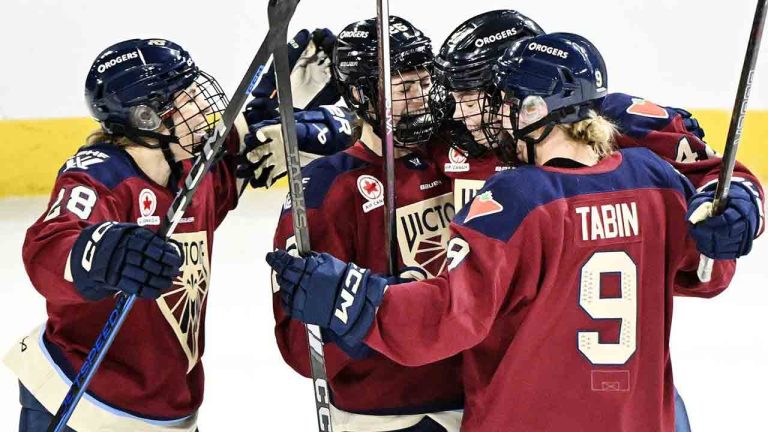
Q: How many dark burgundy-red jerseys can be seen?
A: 4